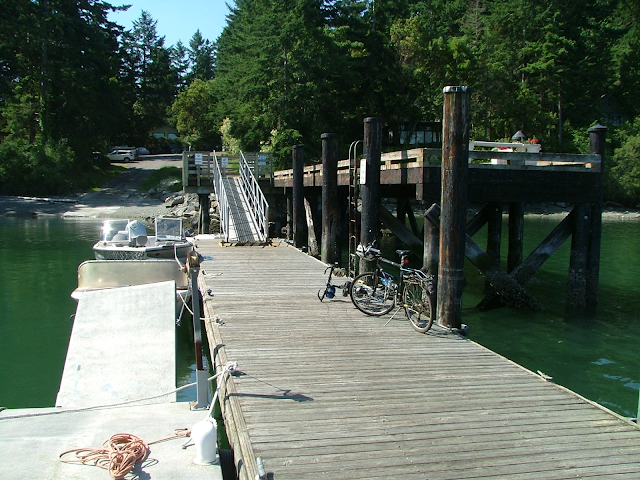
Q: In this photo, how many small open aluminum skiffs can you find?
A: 1